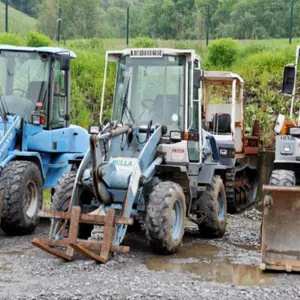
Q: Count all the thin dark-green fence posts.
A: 5